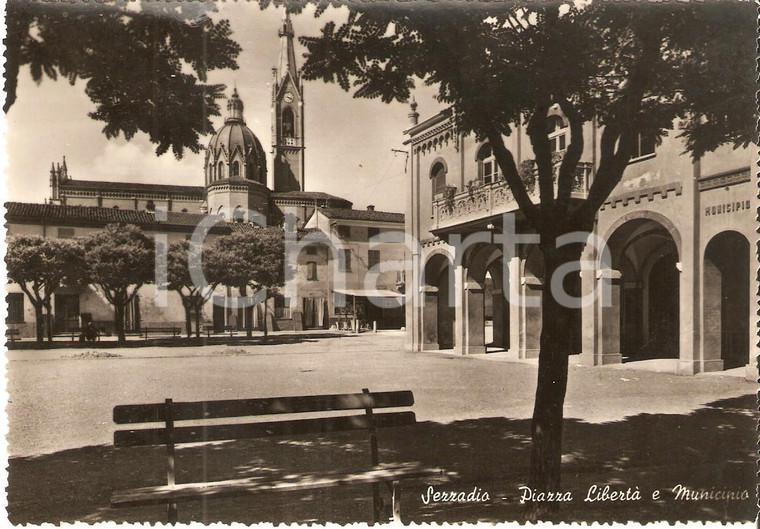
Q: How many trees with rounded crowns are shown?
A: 4